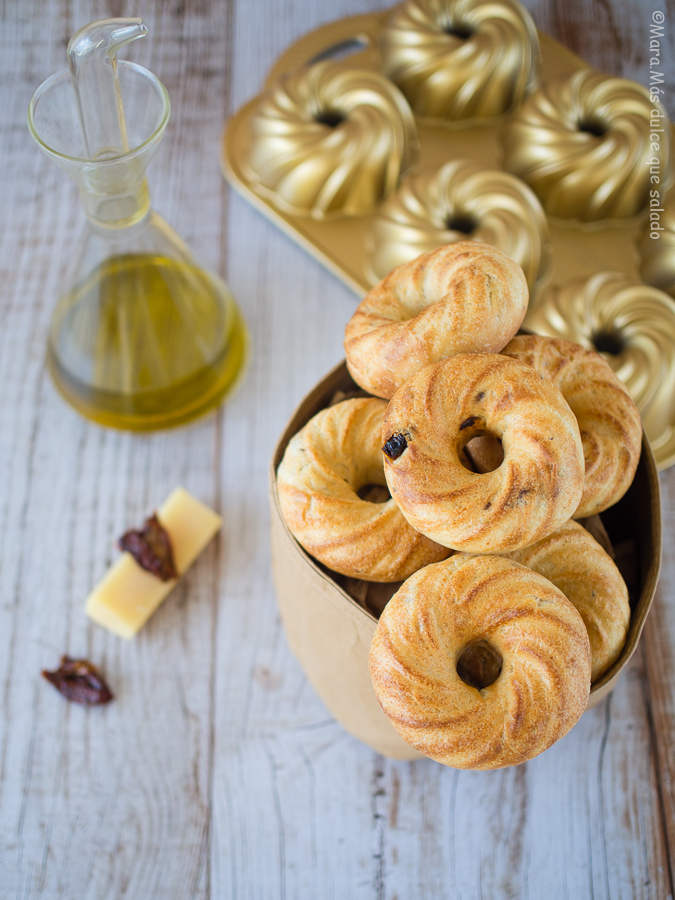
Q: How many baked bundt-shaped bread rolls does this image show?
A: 6